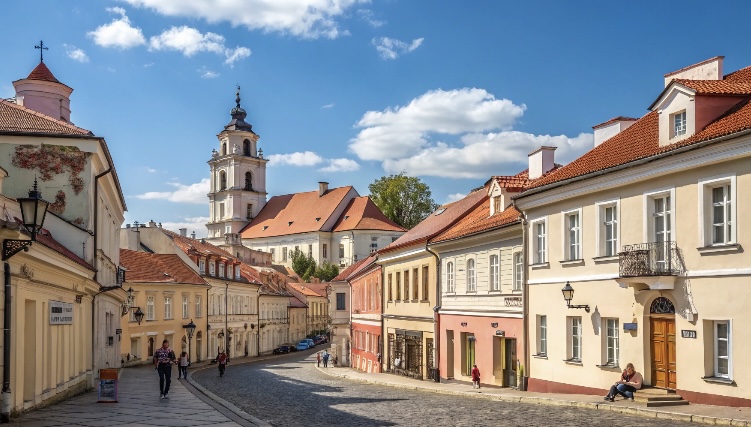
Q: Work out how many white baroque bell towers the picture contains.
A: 1